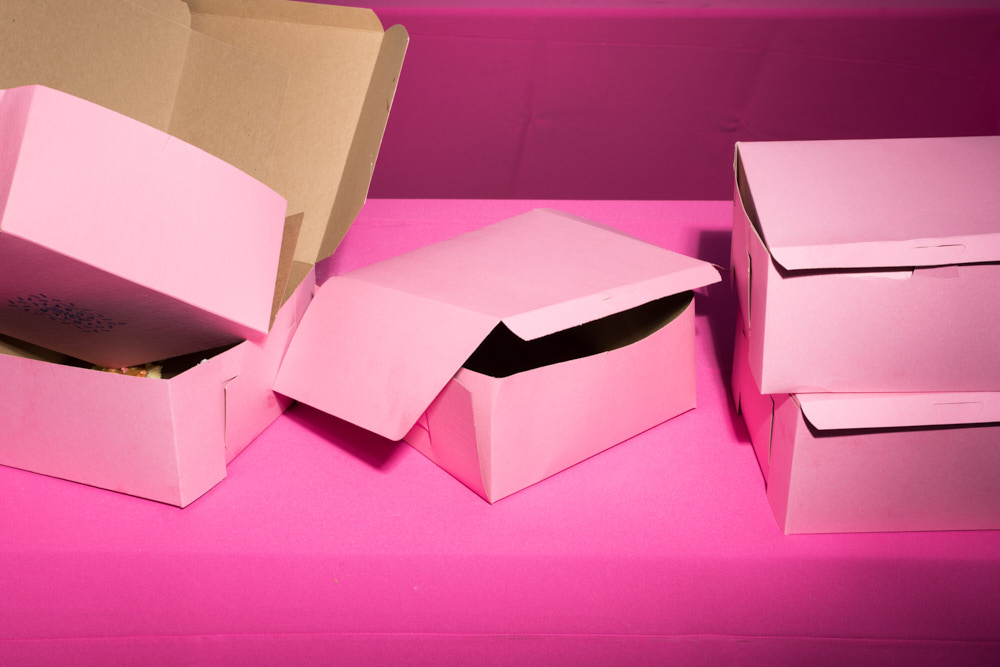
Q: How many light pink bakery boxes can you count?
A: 5